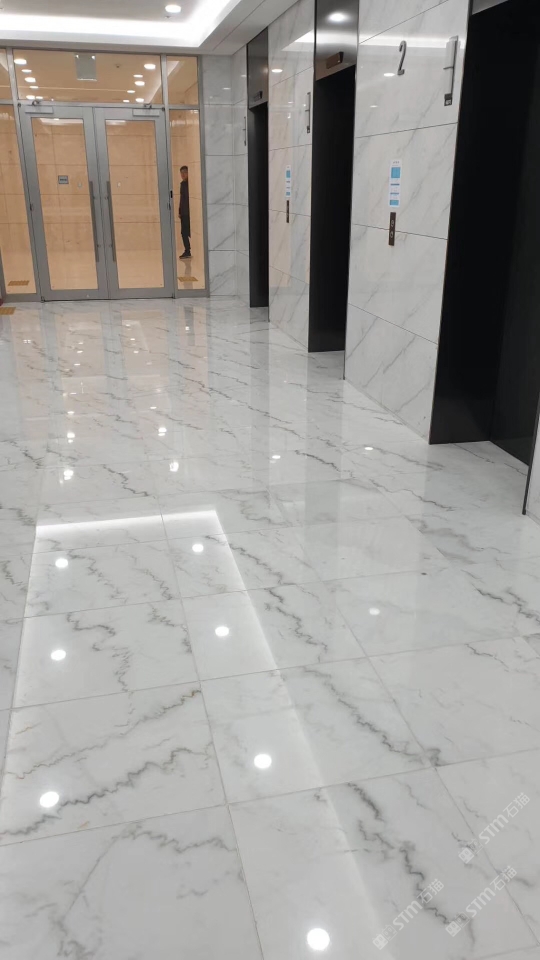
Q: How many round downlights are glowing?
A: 13